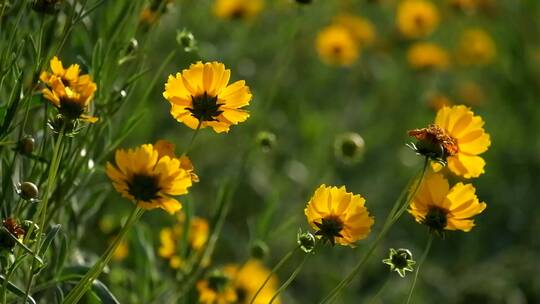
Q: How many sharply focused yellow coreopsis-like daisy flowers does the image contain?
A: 6